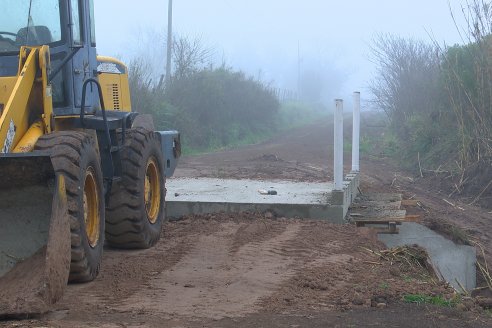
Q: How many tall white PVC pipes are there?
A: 2